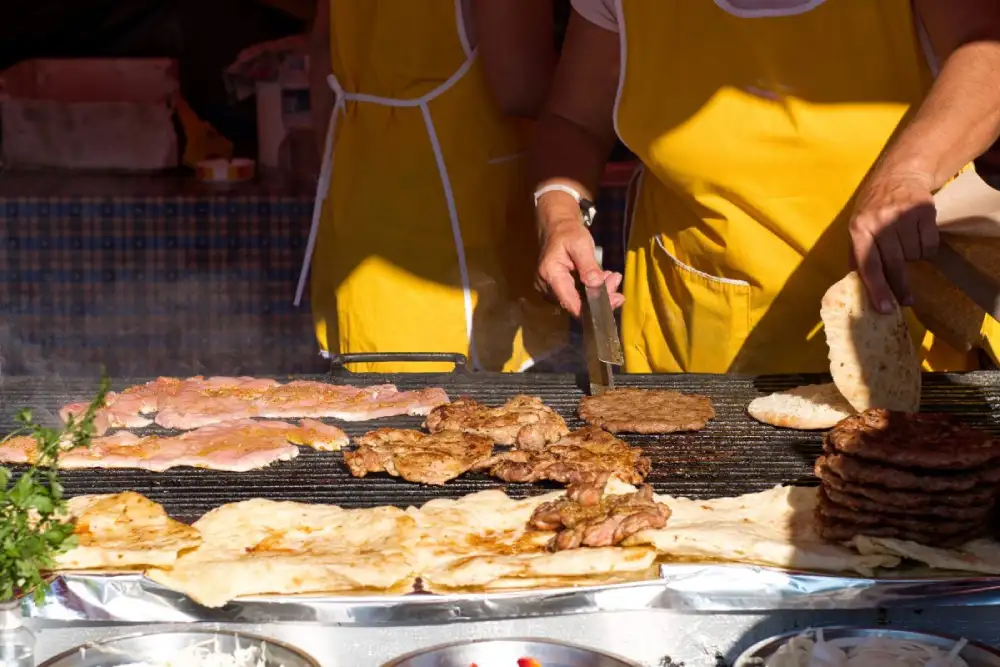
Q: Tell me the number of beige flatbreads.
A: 2